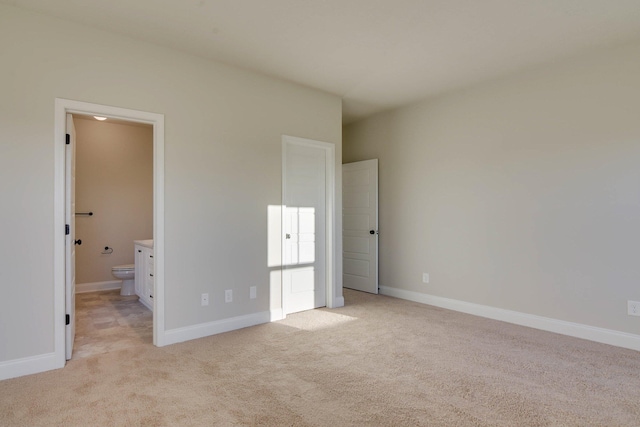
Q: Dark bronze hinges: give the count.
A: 3